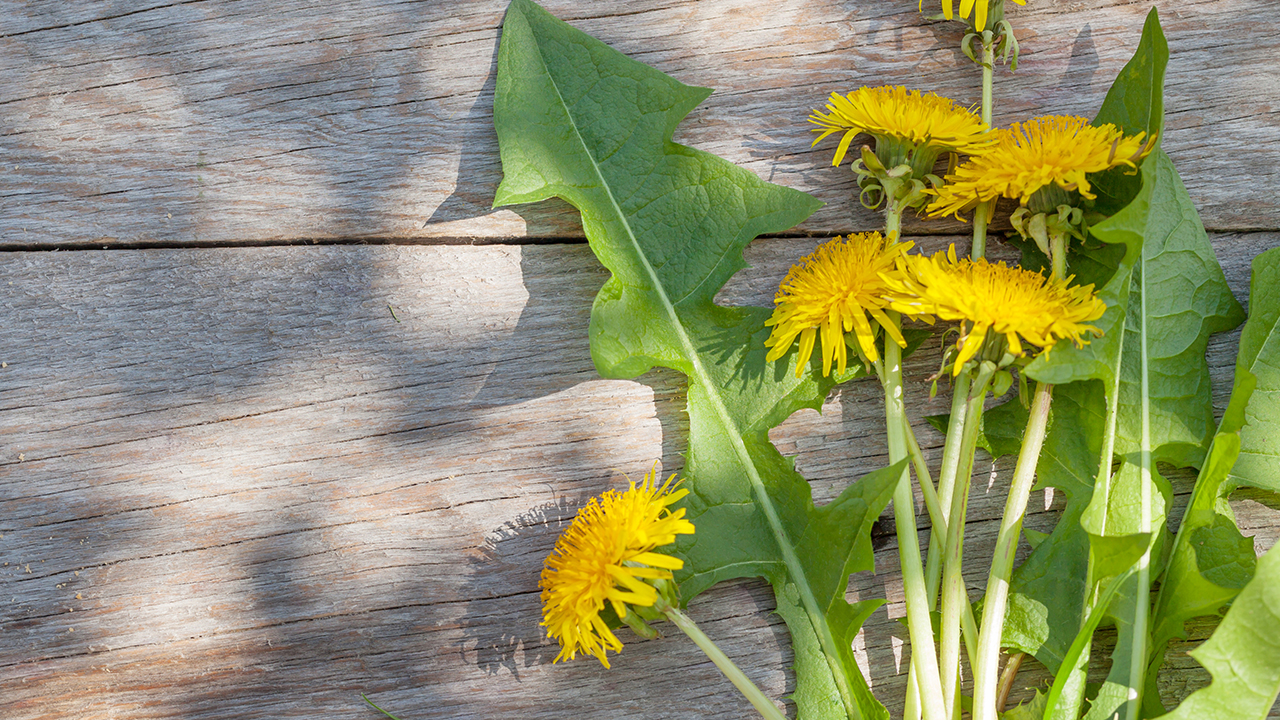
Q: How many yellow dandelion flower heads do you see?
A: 6